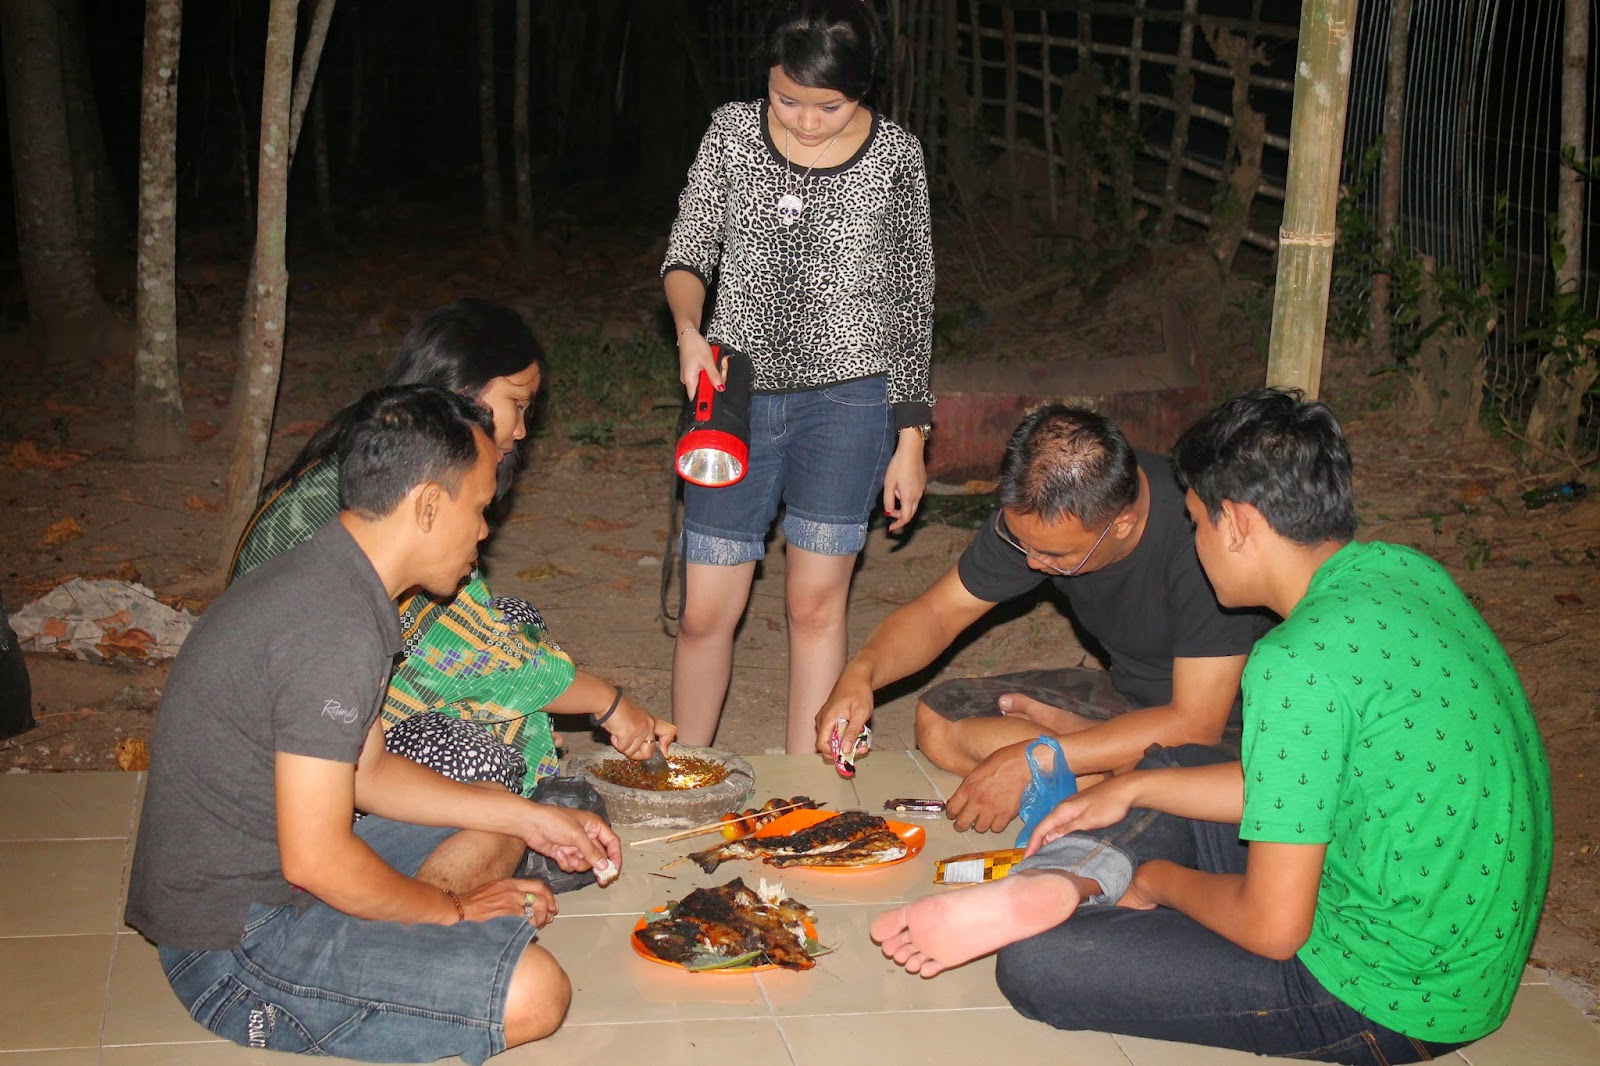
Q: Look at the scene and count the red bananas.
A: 0